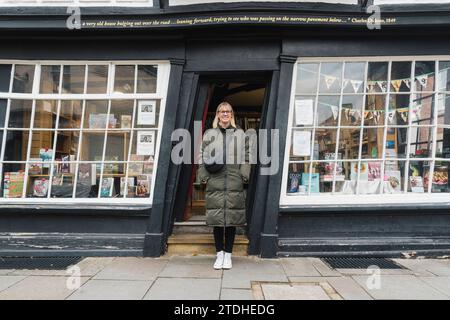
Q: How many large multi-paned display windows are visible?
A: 2